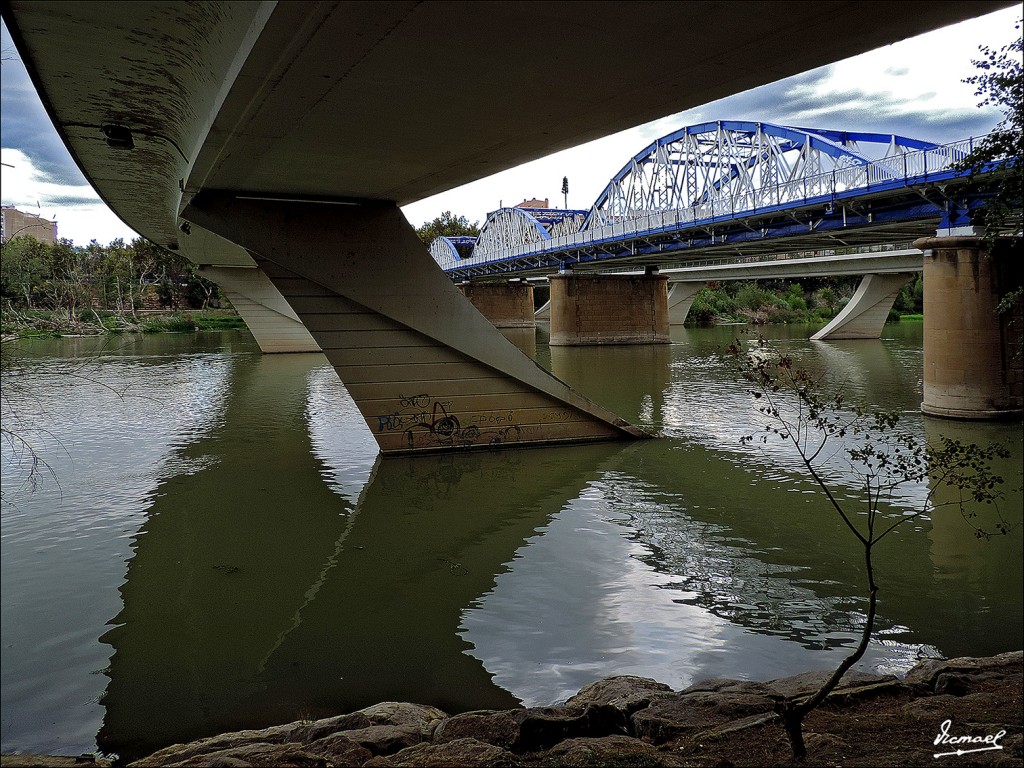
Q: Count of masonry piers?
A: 3